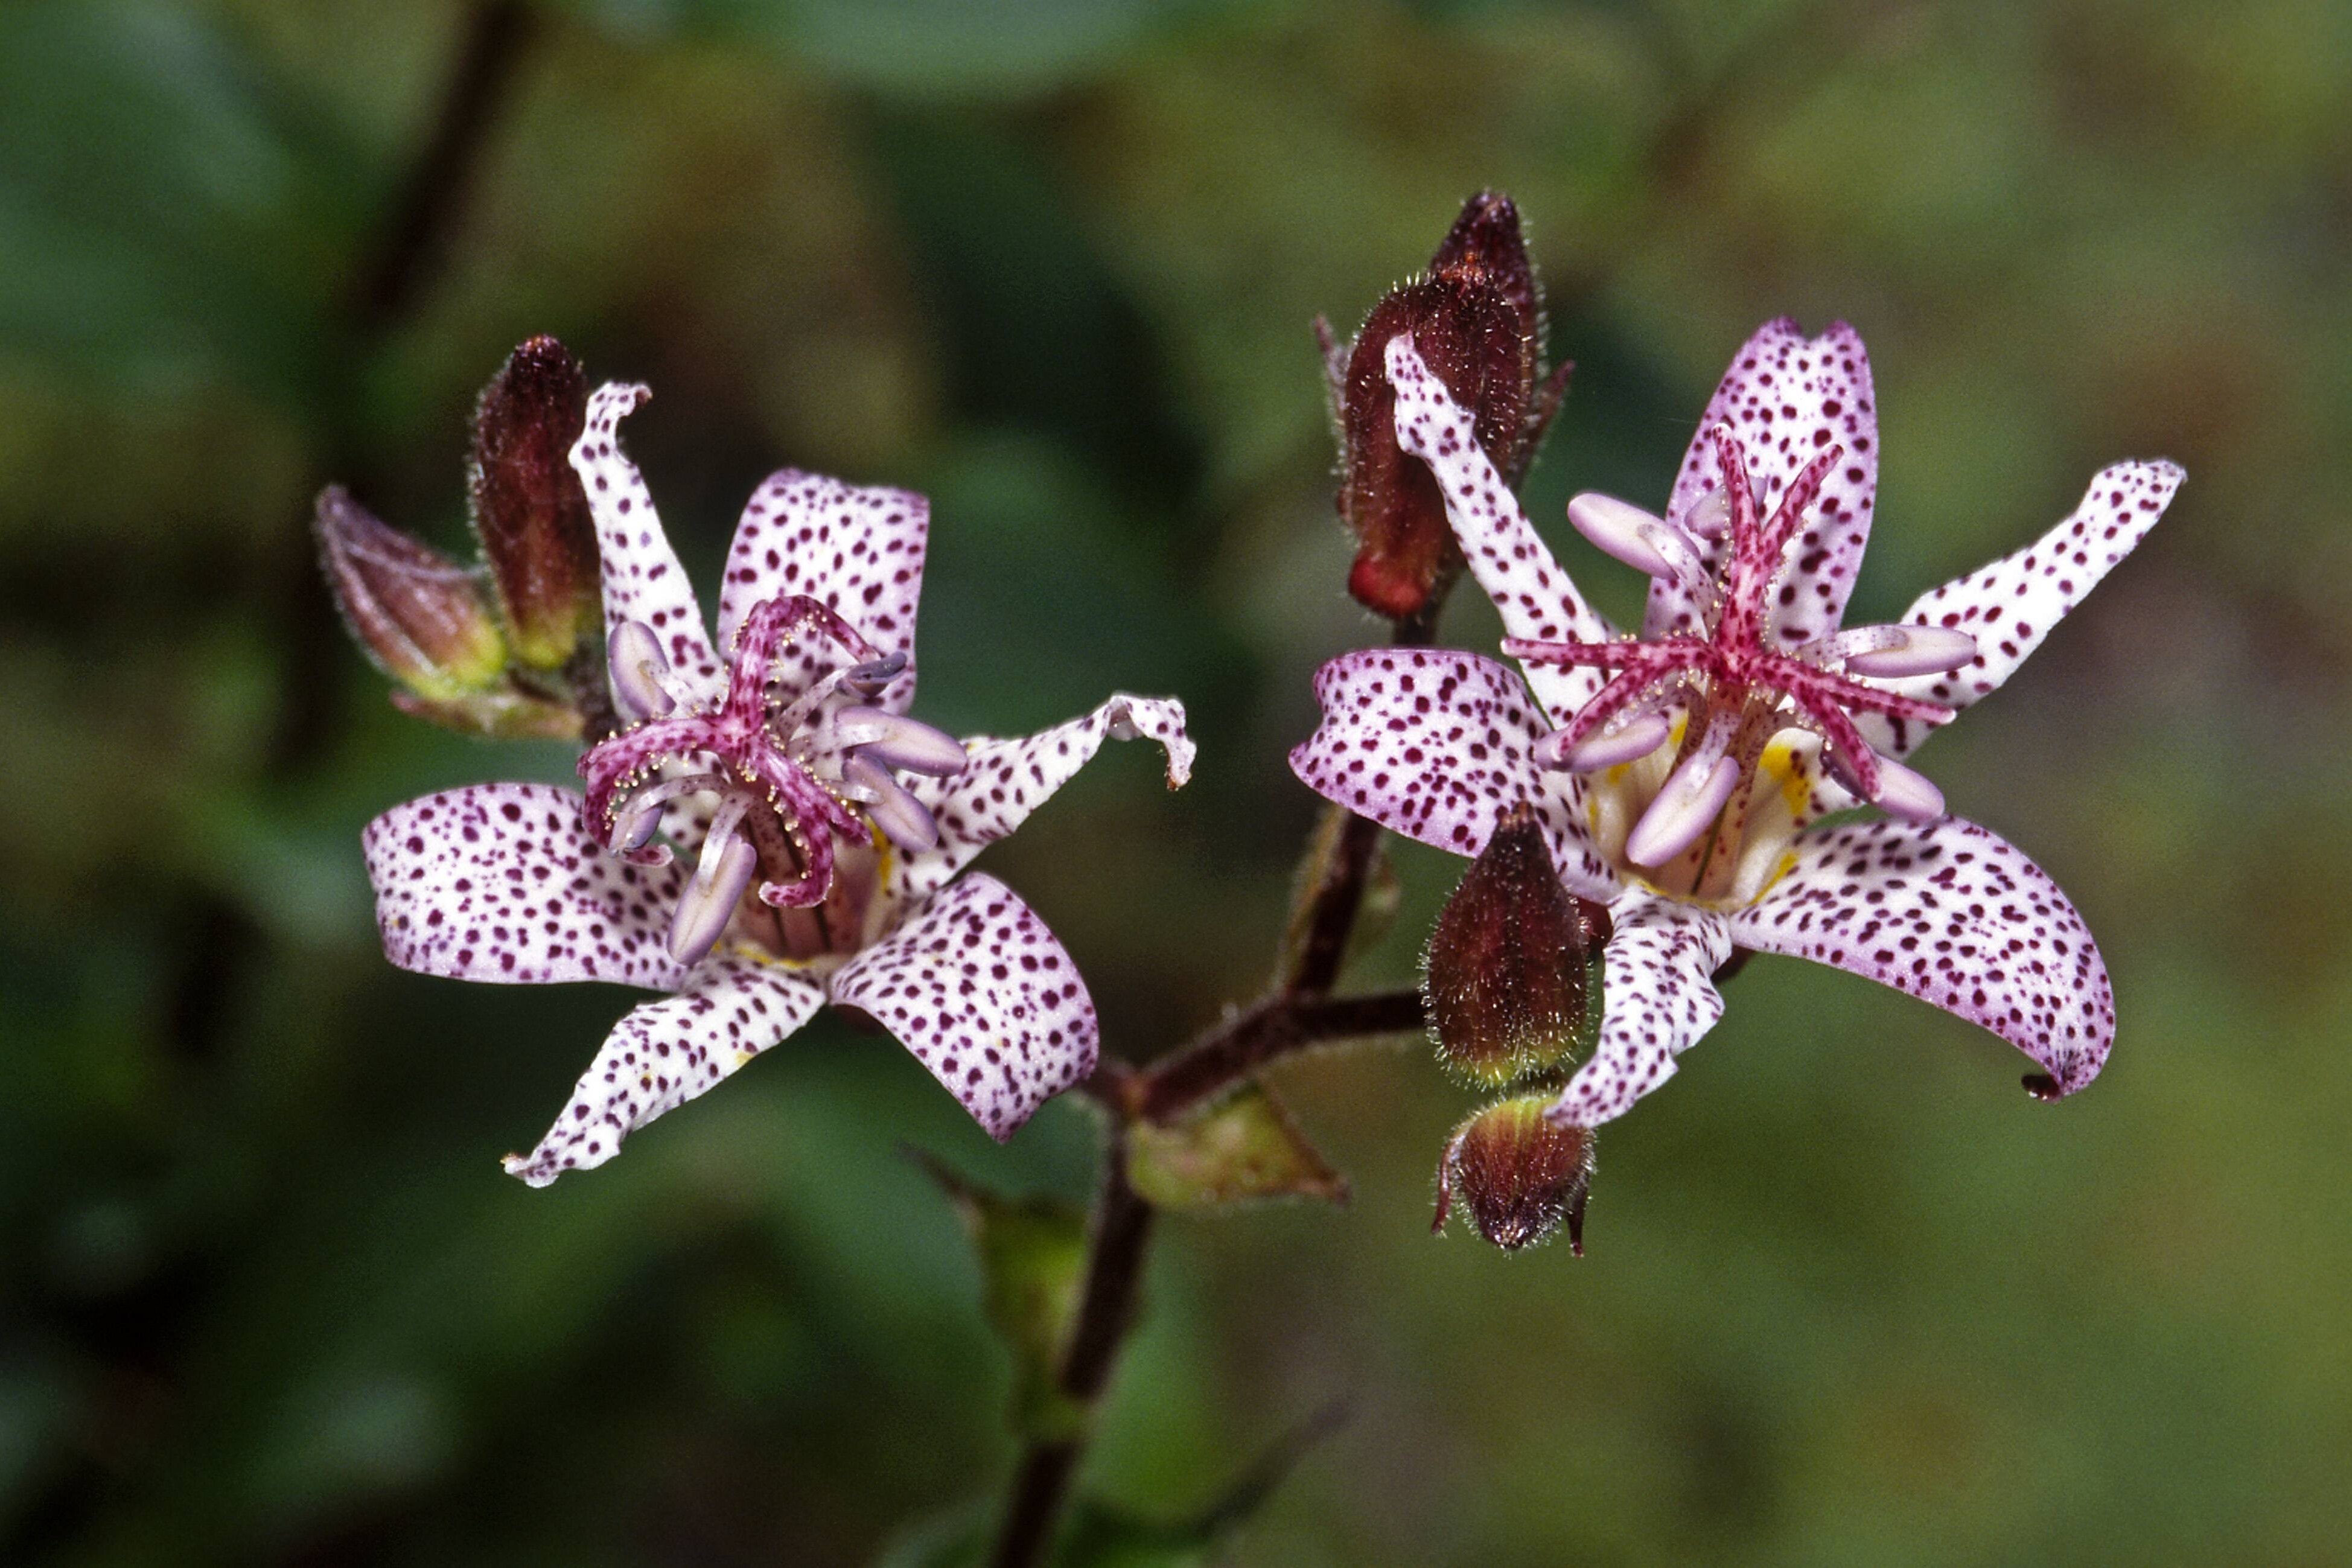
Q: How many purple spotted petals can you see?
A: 12